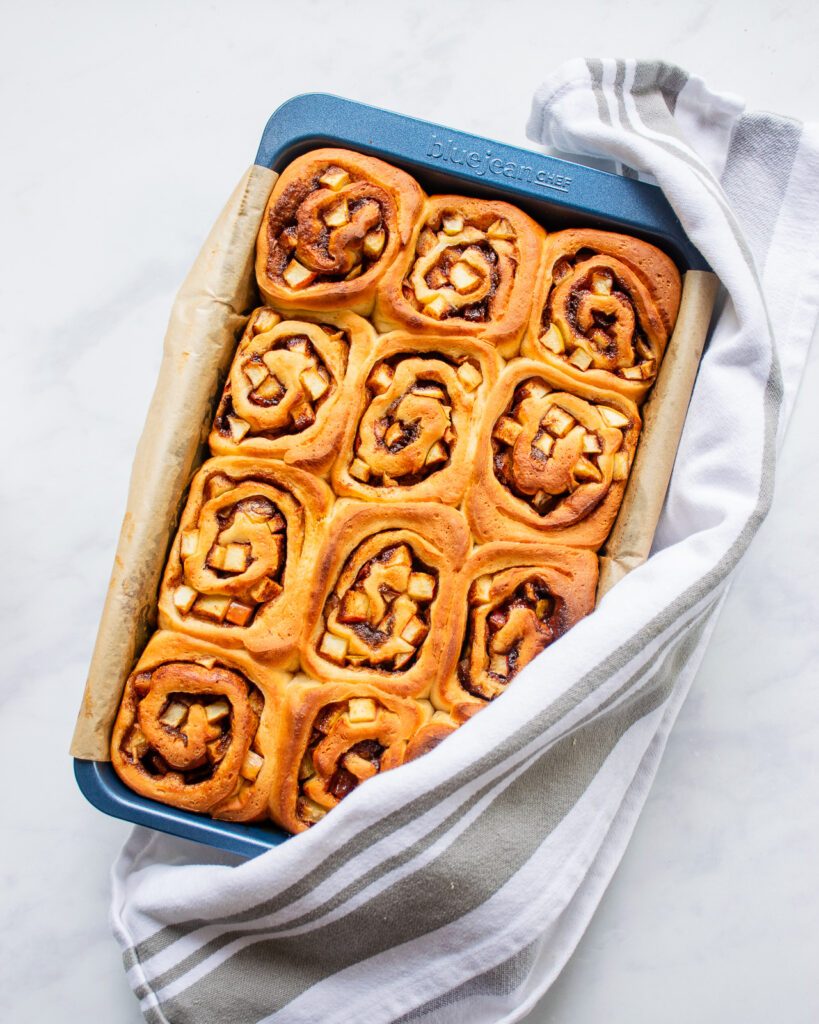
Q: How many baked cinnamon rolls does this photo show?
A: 12